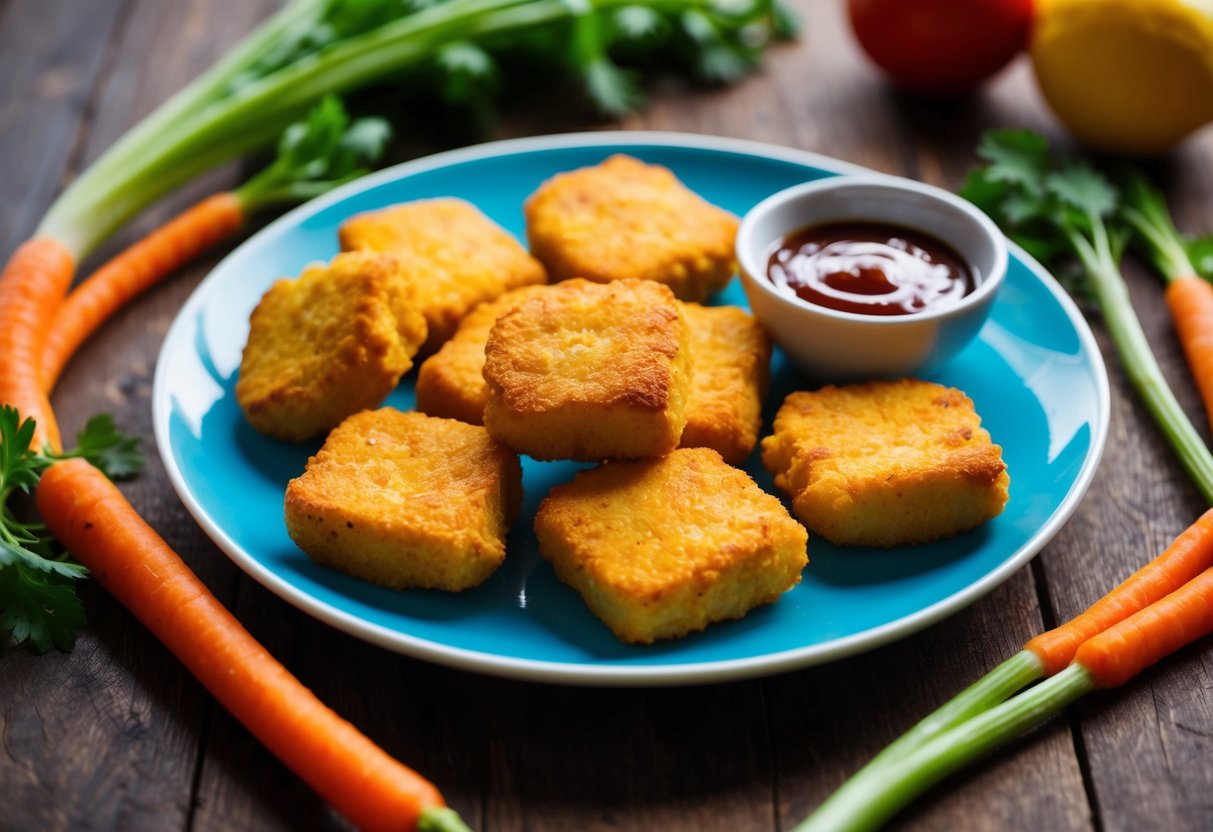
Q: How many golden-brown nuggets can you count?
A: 9